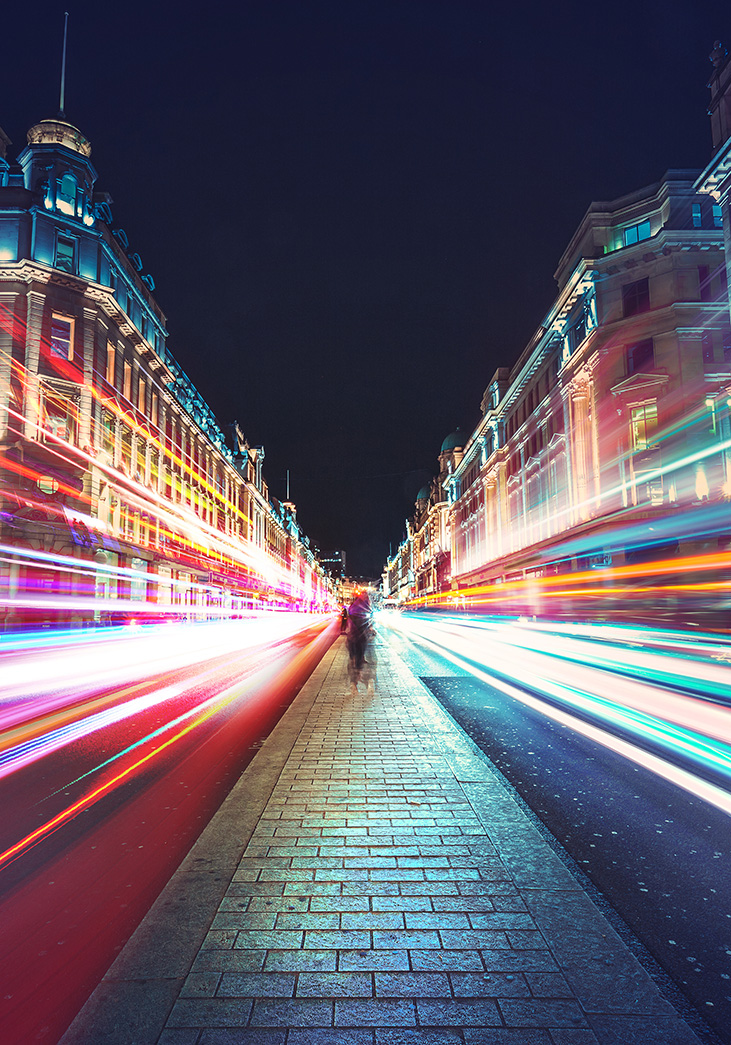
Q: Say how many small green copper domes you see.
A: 2